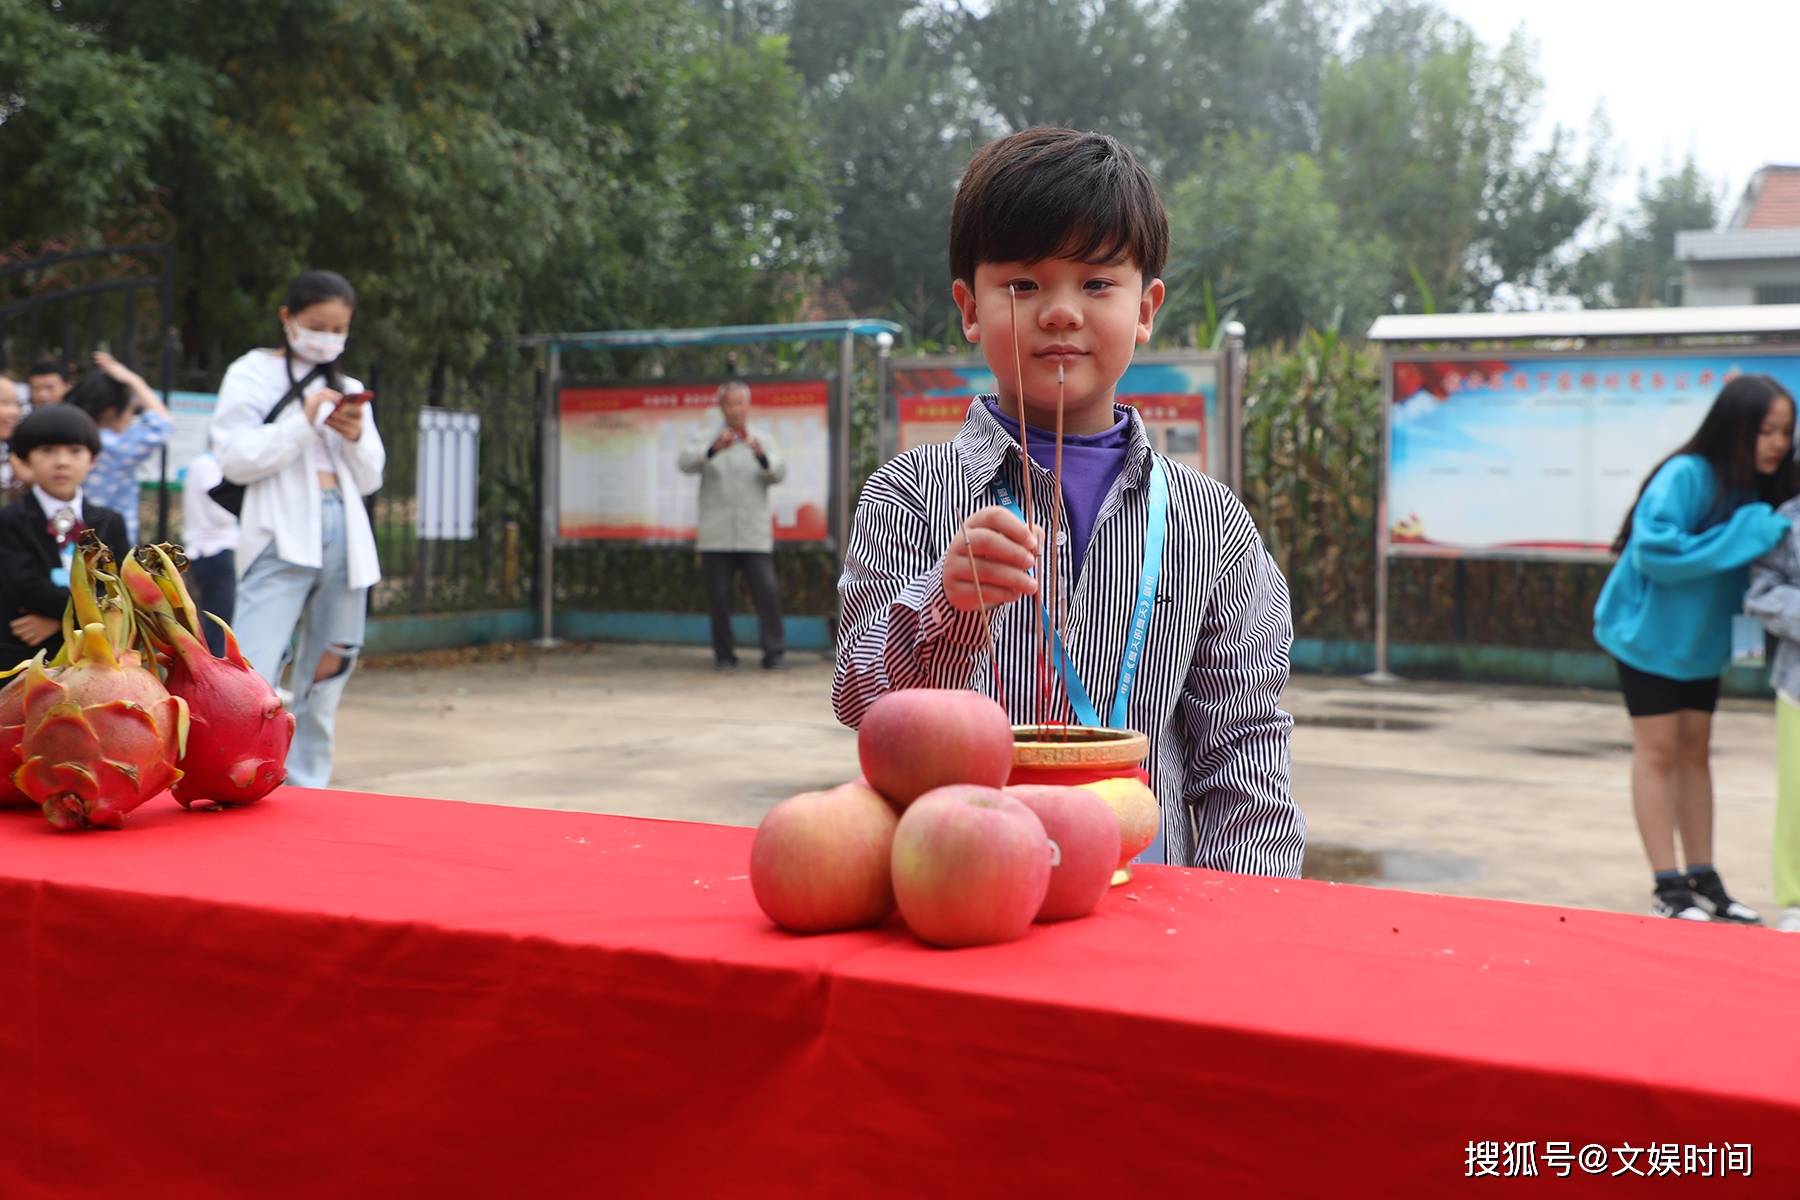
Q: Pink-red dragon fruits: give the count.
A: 3